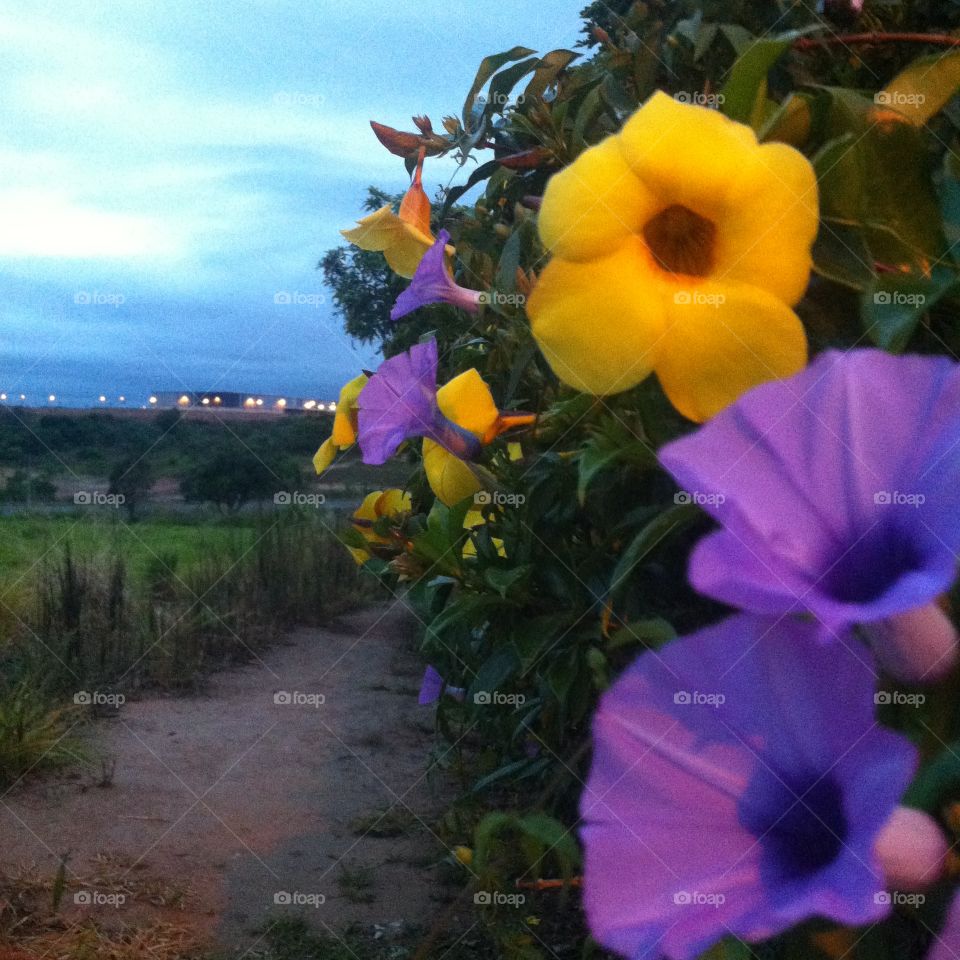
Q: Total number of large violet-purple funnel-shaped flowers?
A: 2